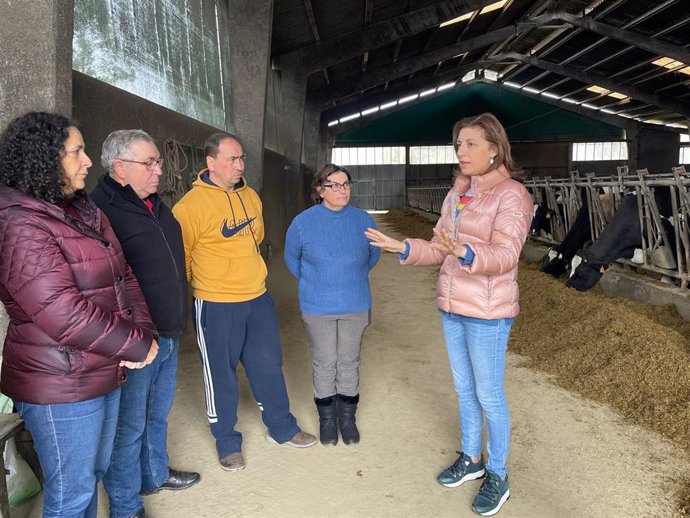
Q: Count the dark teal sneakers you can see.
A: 2